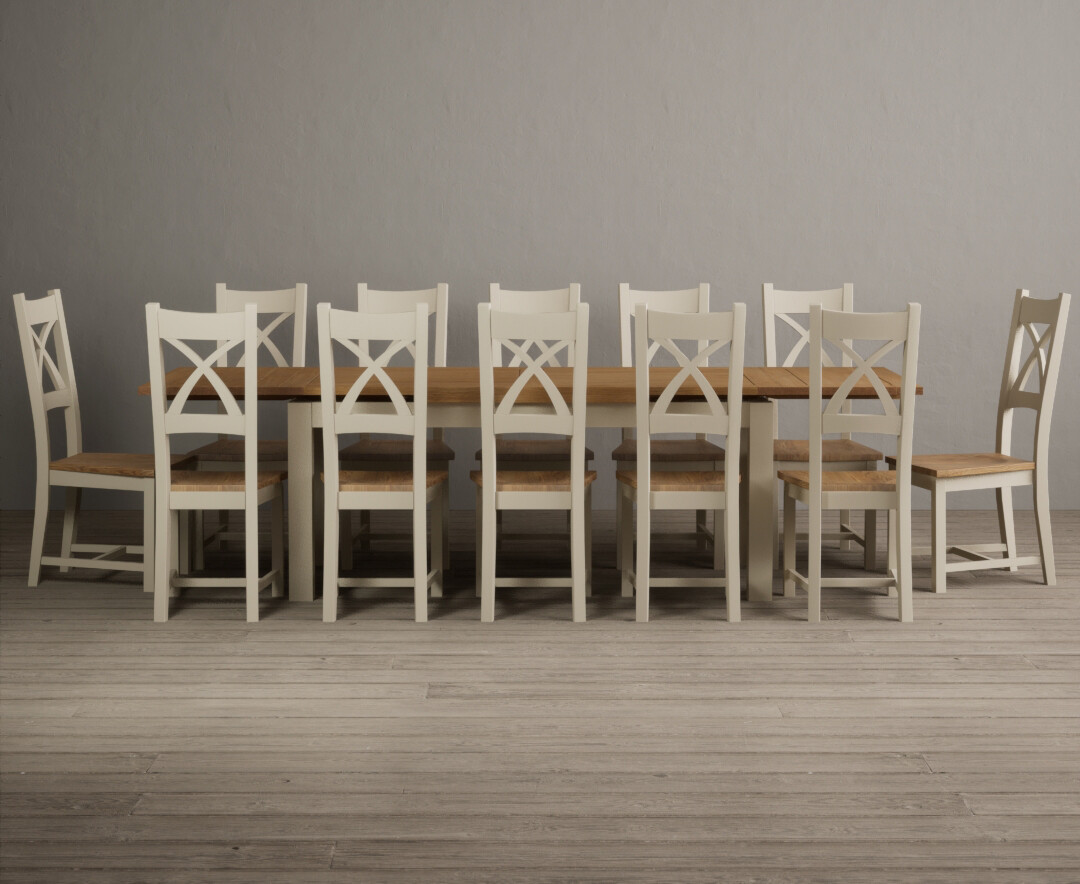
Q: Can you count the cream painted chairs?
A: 12